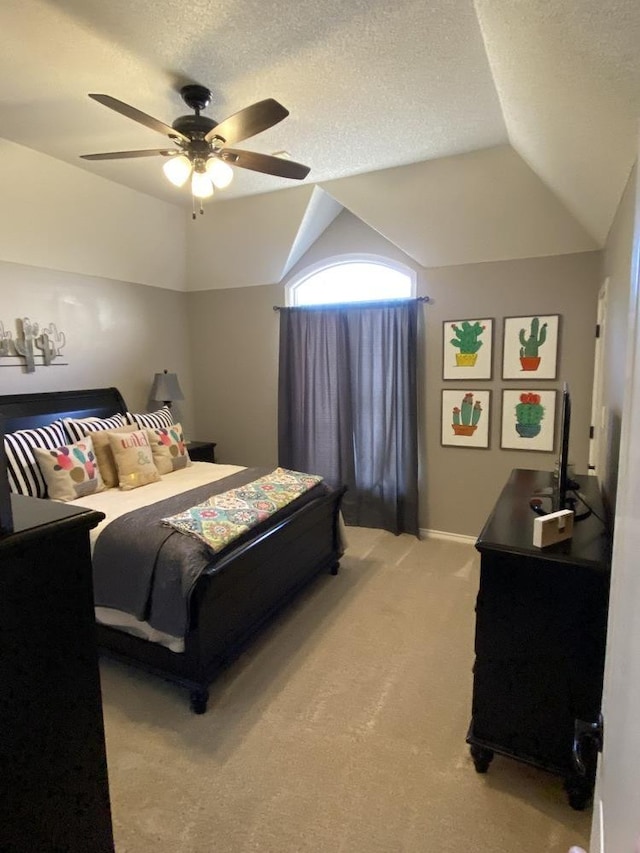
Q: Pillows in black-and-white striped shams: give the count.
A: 3